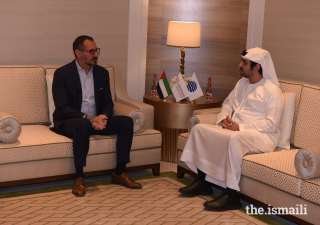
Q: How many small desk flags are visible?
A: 3